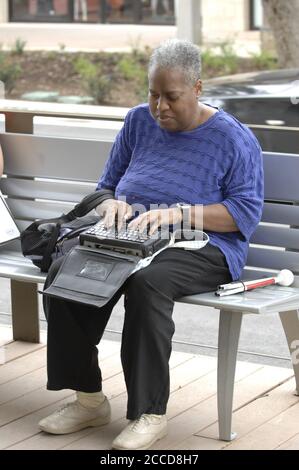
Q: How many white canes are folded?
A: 1